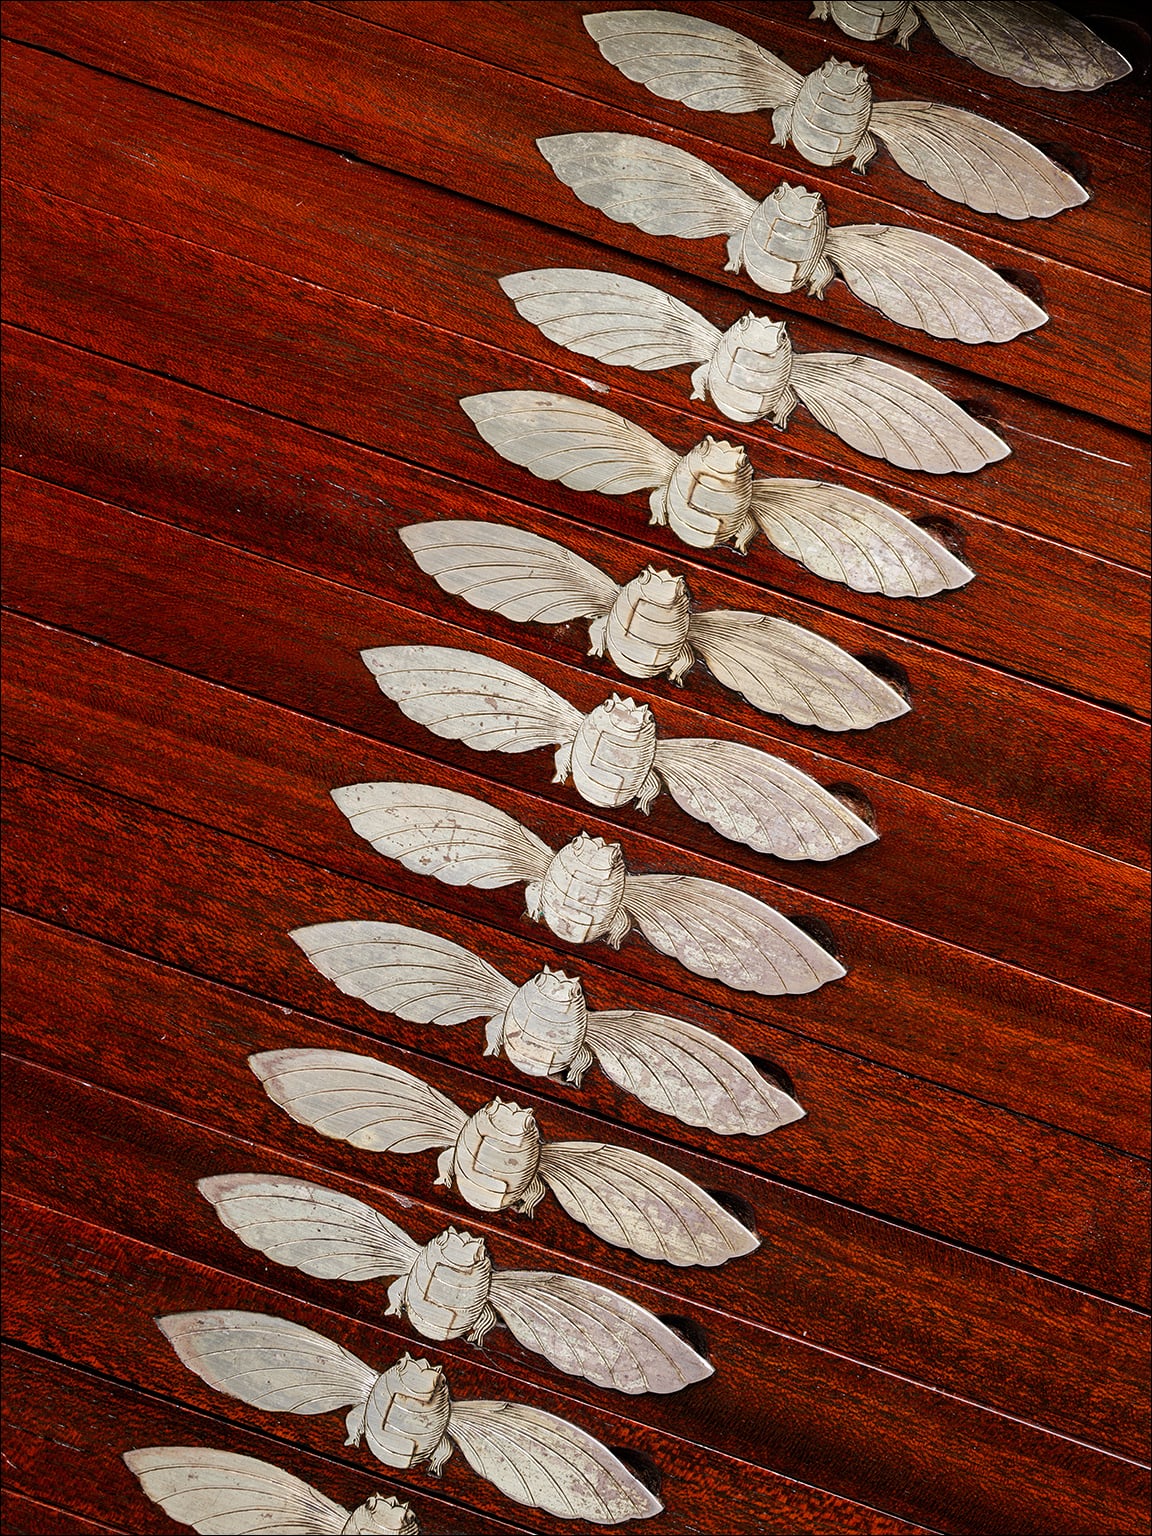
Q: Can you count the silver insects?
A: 13